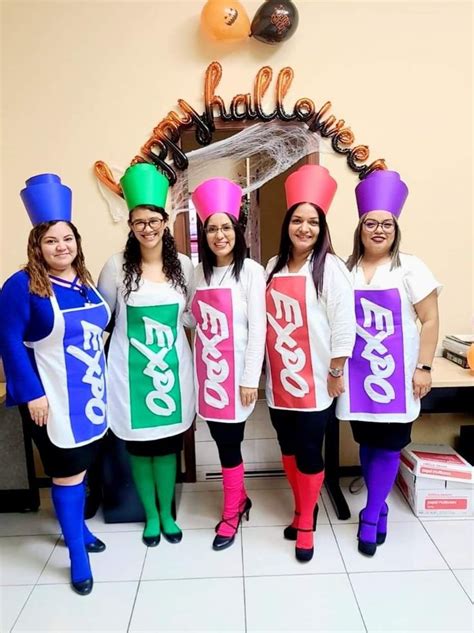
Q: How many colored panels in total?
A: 5